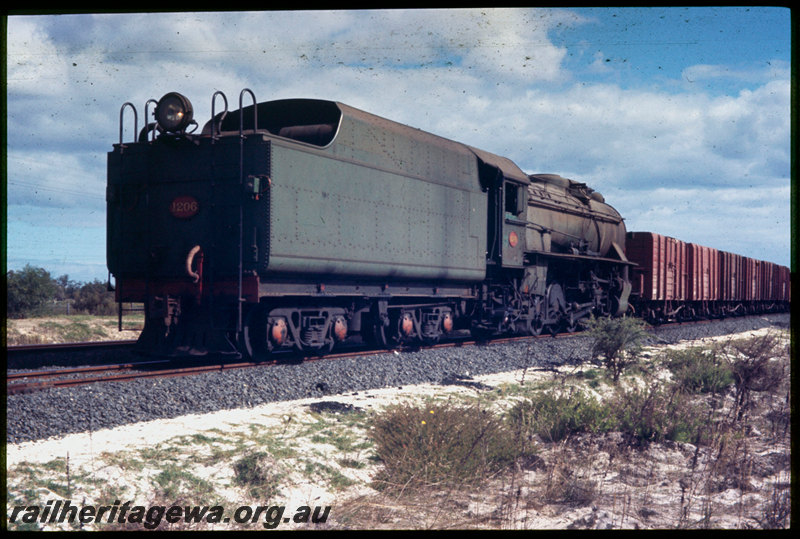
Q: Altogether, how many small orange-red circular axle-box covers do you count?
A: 4